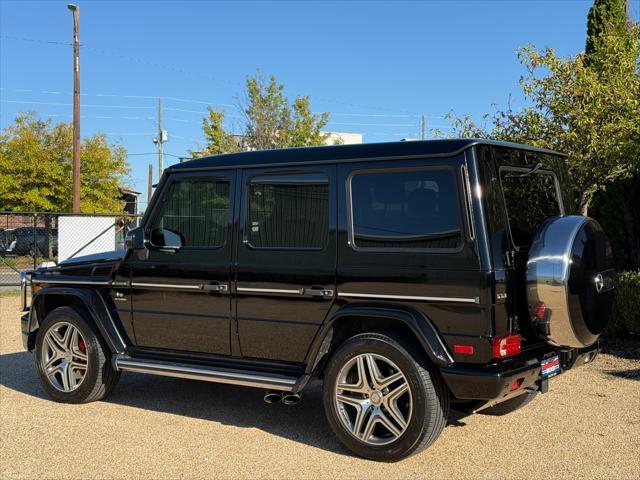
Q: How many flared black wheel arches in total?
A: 2